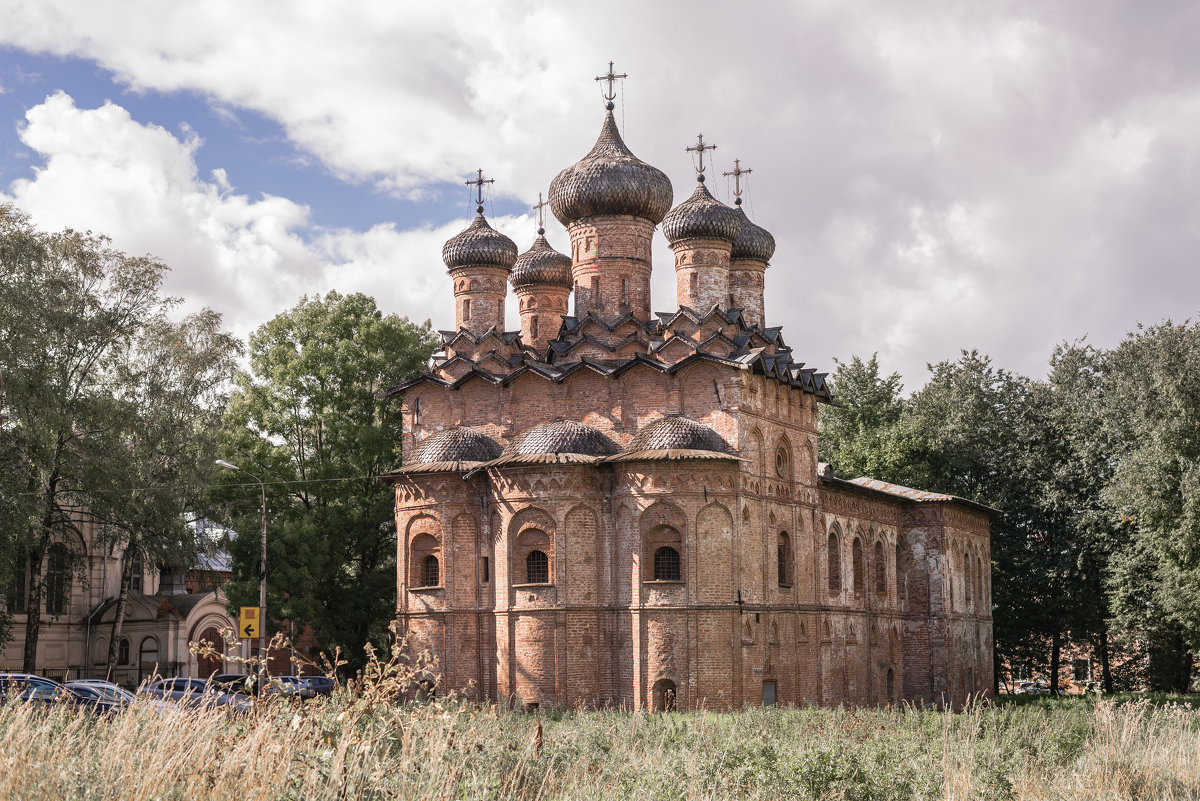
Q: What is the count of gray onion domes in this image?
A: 5